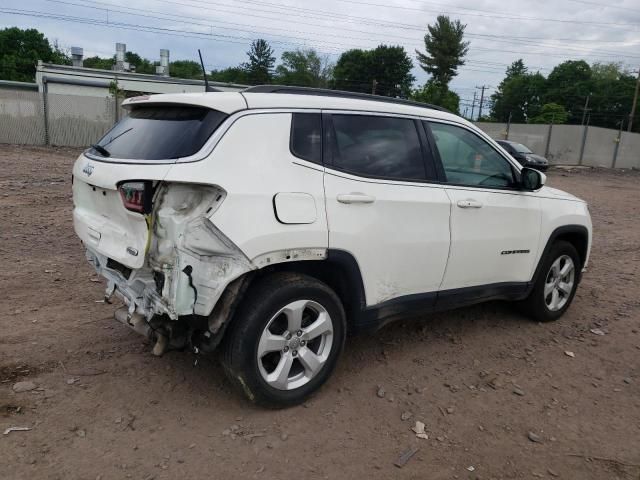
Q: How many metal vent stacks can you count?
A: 3